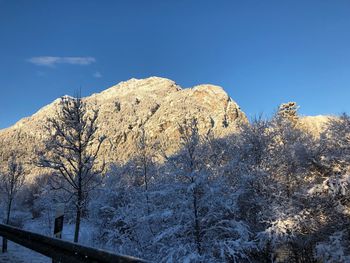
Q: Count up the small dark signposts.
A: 1